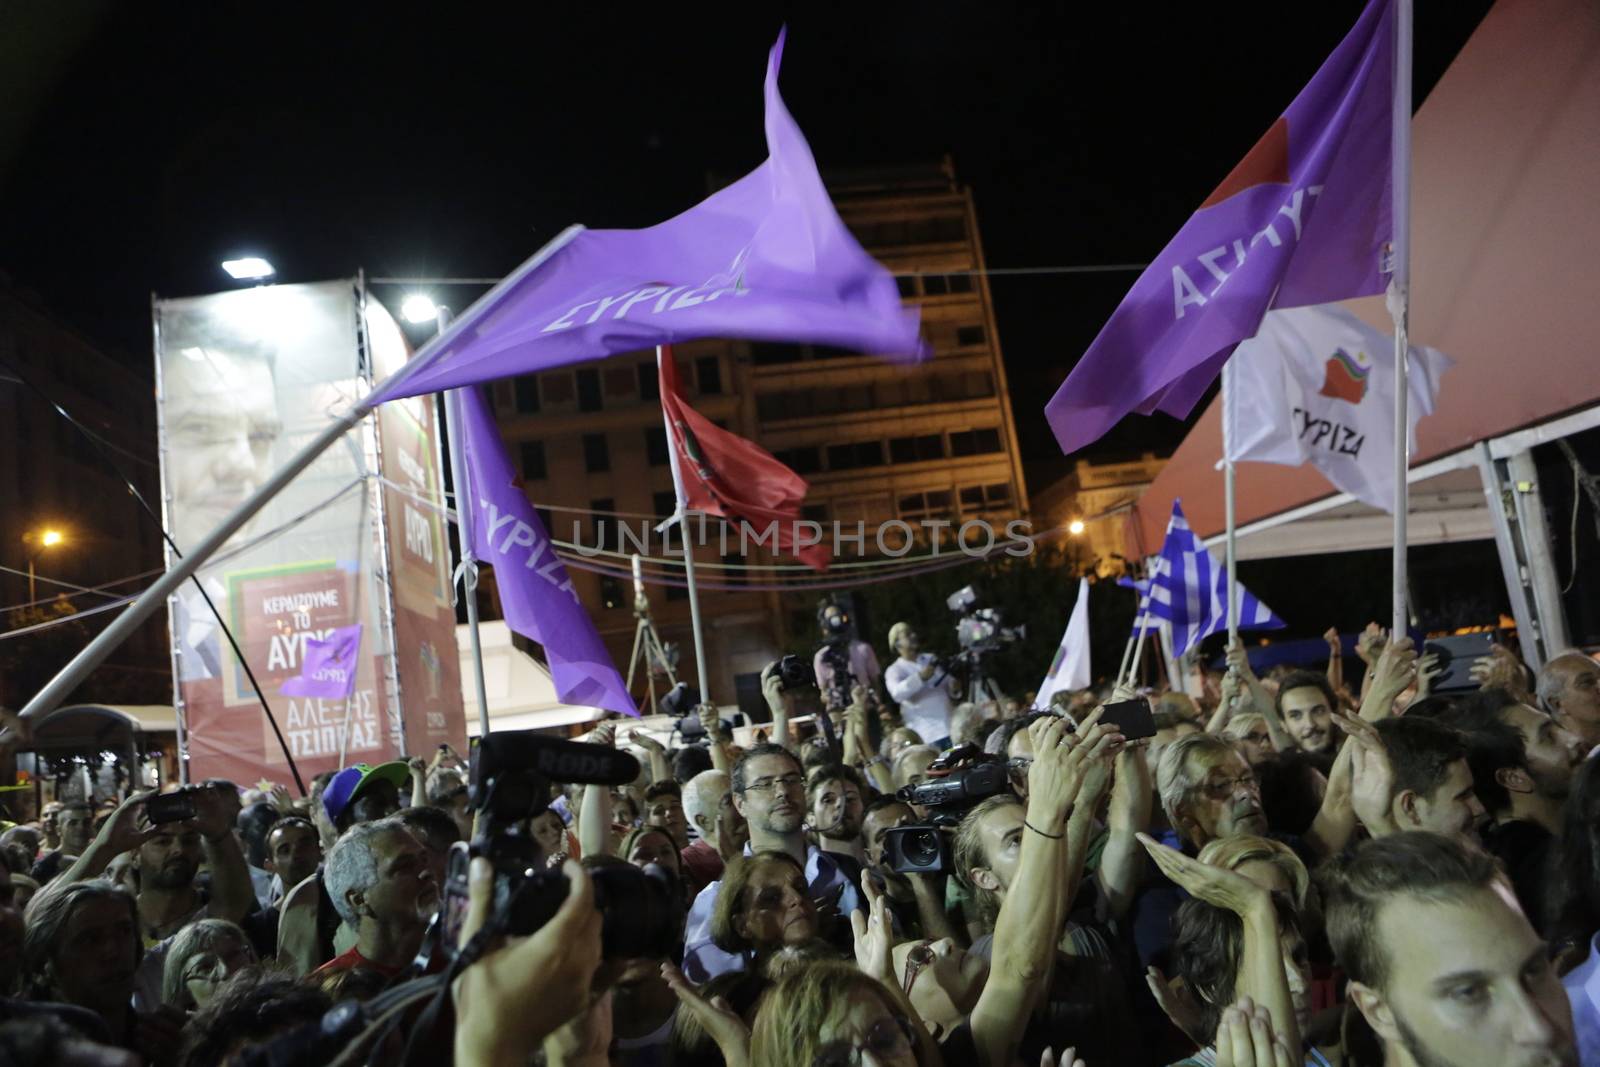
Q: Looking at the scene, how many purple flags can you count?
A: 4